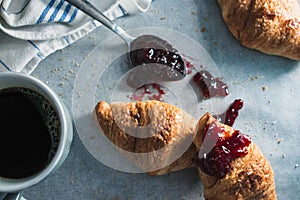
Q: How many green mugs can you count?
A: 0